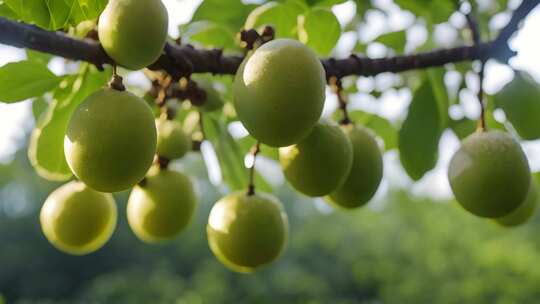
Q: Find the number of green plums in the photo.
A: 11